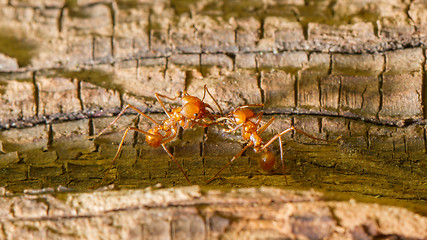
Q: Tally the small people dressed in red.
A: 0